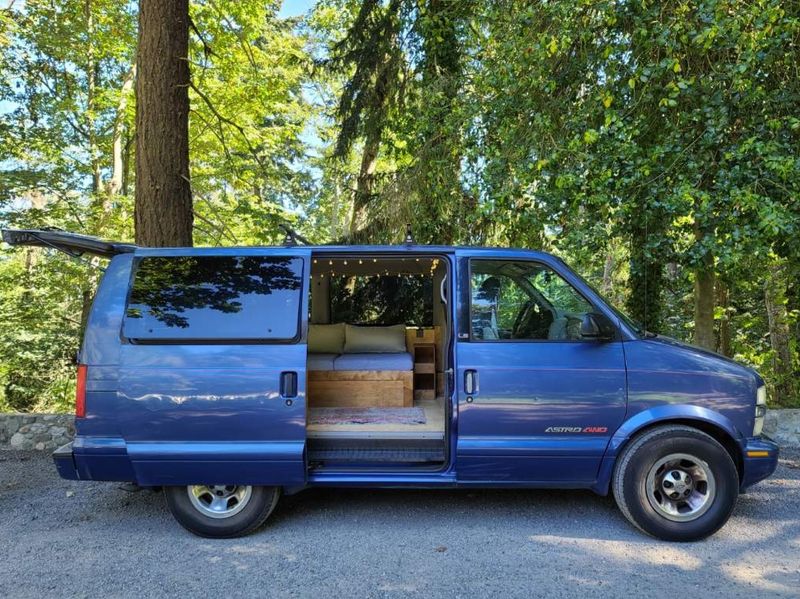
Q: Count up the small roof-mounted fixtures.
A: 2